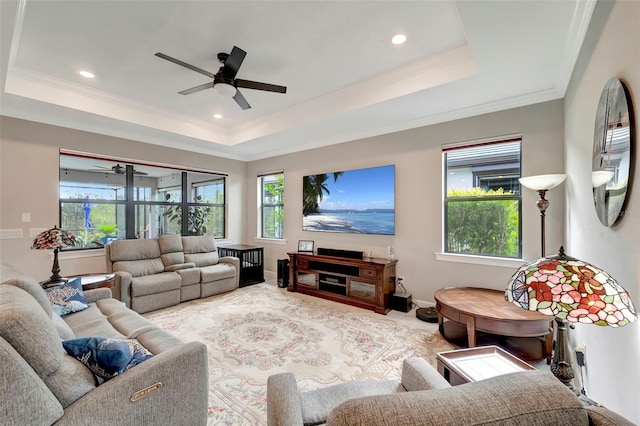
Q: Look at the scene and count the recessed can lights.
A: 3